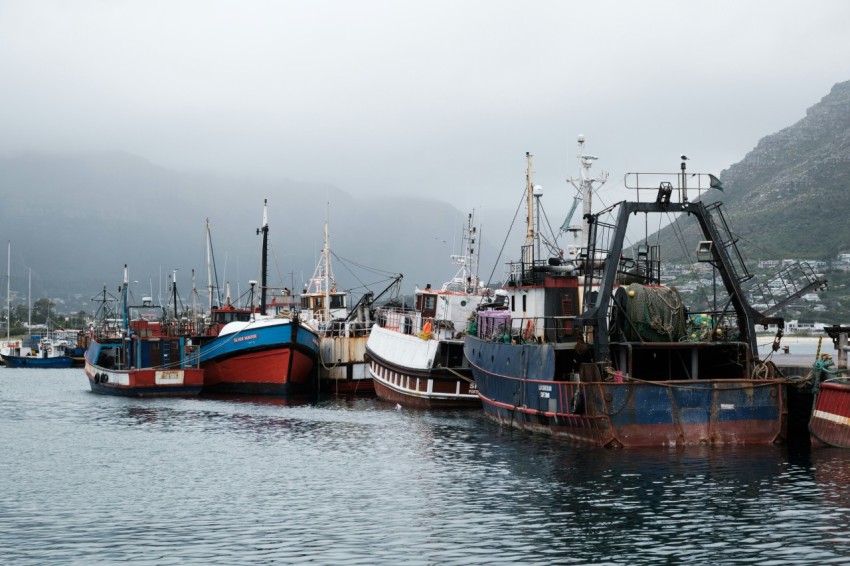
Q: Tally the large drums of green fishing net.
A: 1